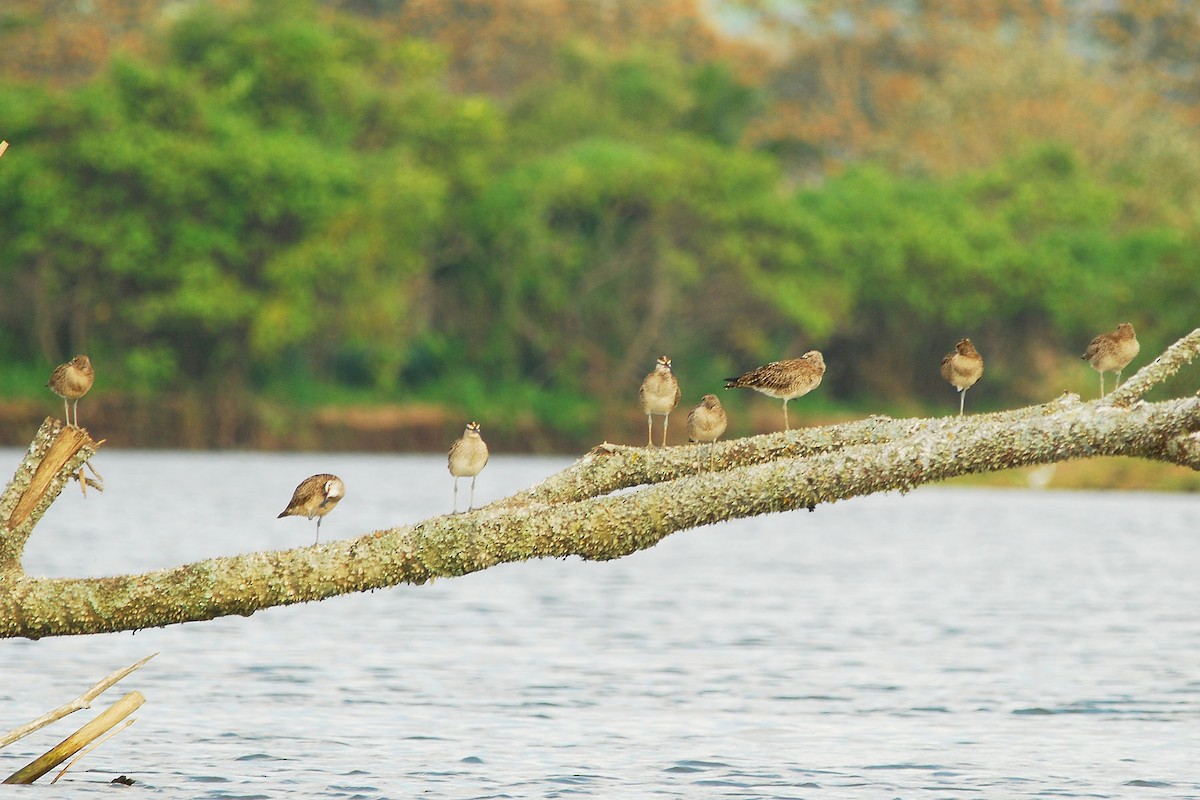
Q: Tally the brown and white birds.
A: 8